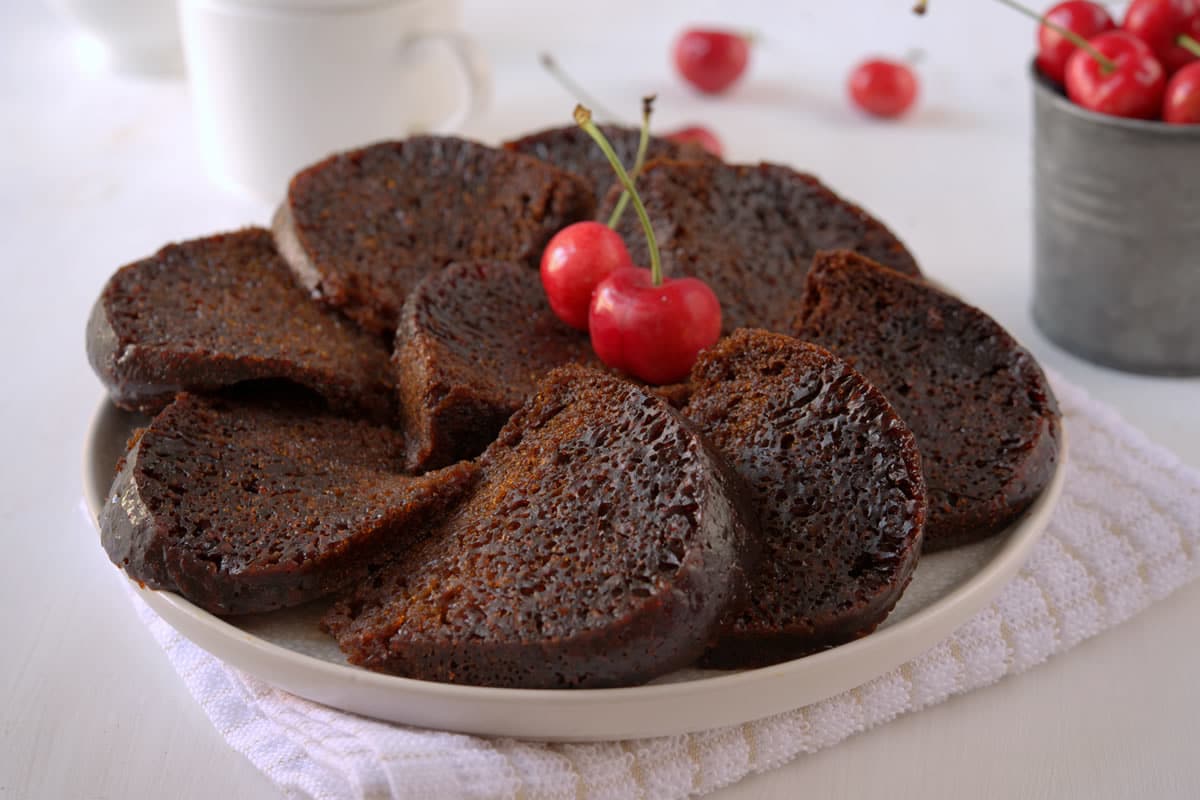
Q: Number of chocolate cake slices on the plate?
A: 9